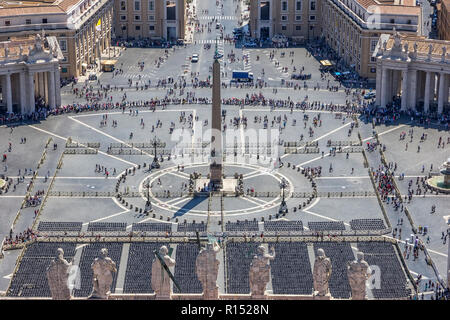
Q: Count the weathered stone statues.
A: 7